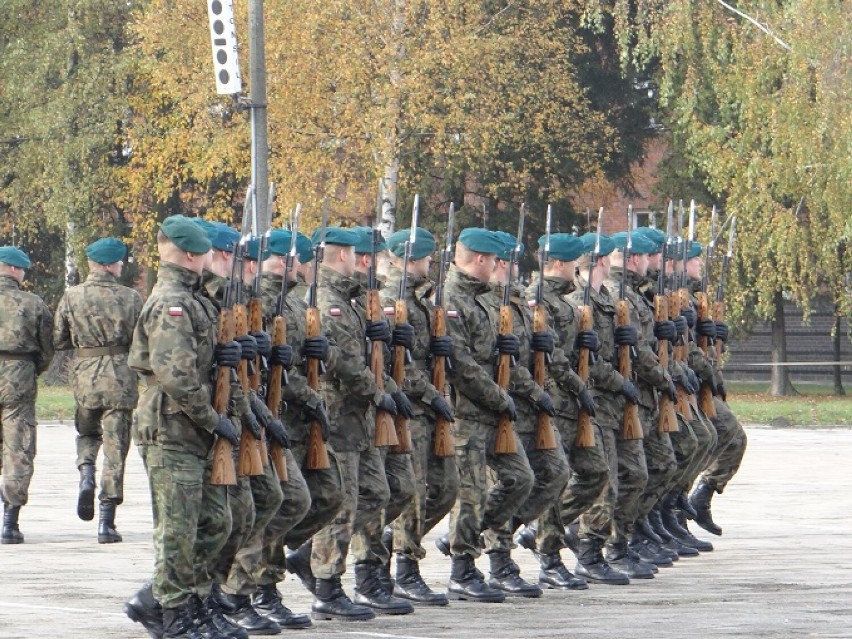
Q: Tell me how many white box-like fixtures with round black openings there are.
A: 1